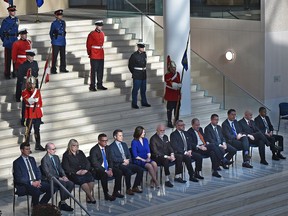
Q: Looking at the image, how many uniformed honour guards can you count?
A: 8